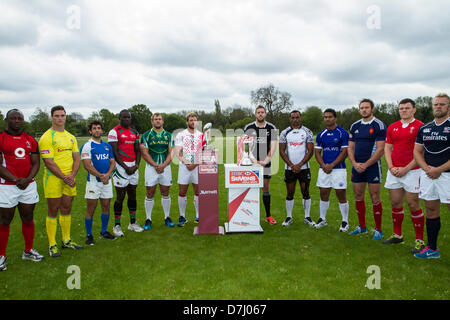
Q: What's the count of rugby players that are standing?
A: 12